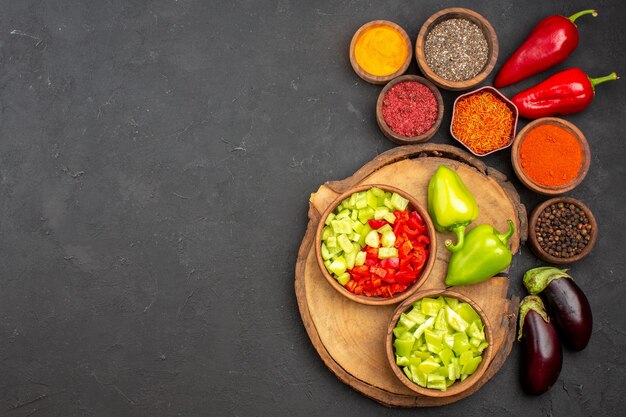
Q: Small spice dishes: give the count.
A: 6